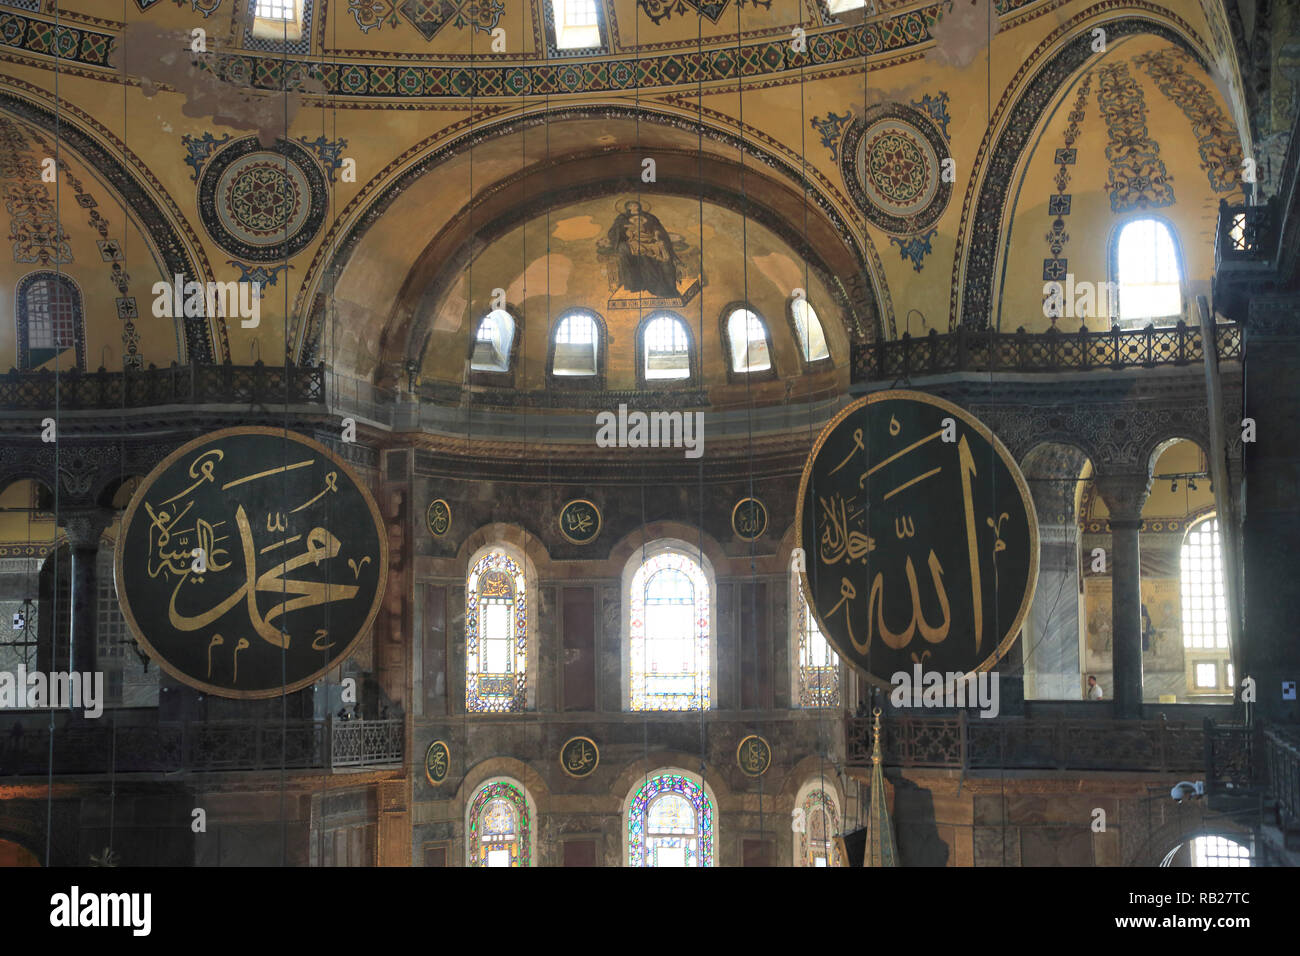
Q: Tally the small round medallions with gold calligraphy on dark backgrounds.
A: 6